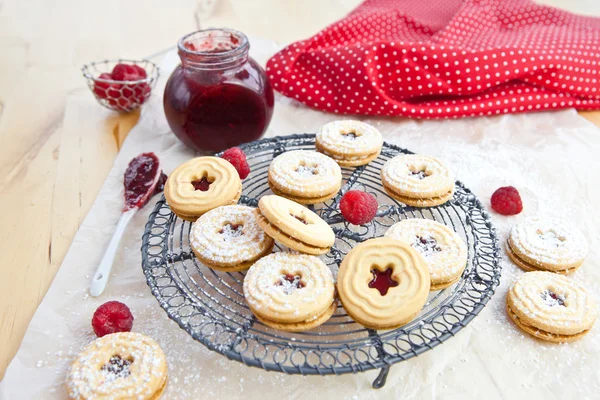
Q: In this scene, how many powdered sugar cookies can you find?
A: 9